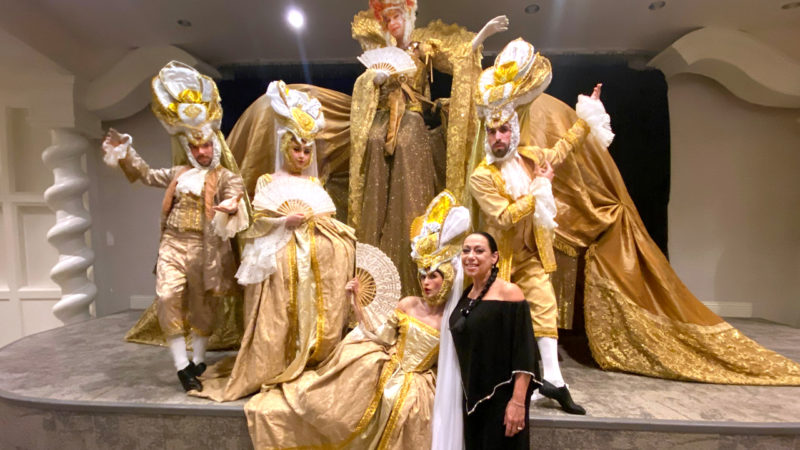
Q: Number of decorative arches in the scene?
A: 2